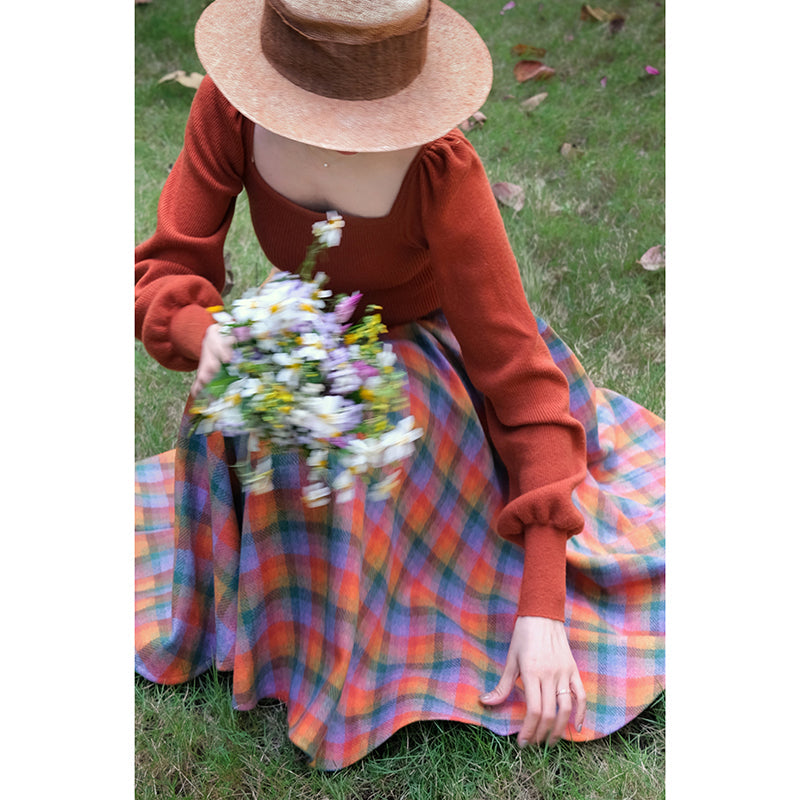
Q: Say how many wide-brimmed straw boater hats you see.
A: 1